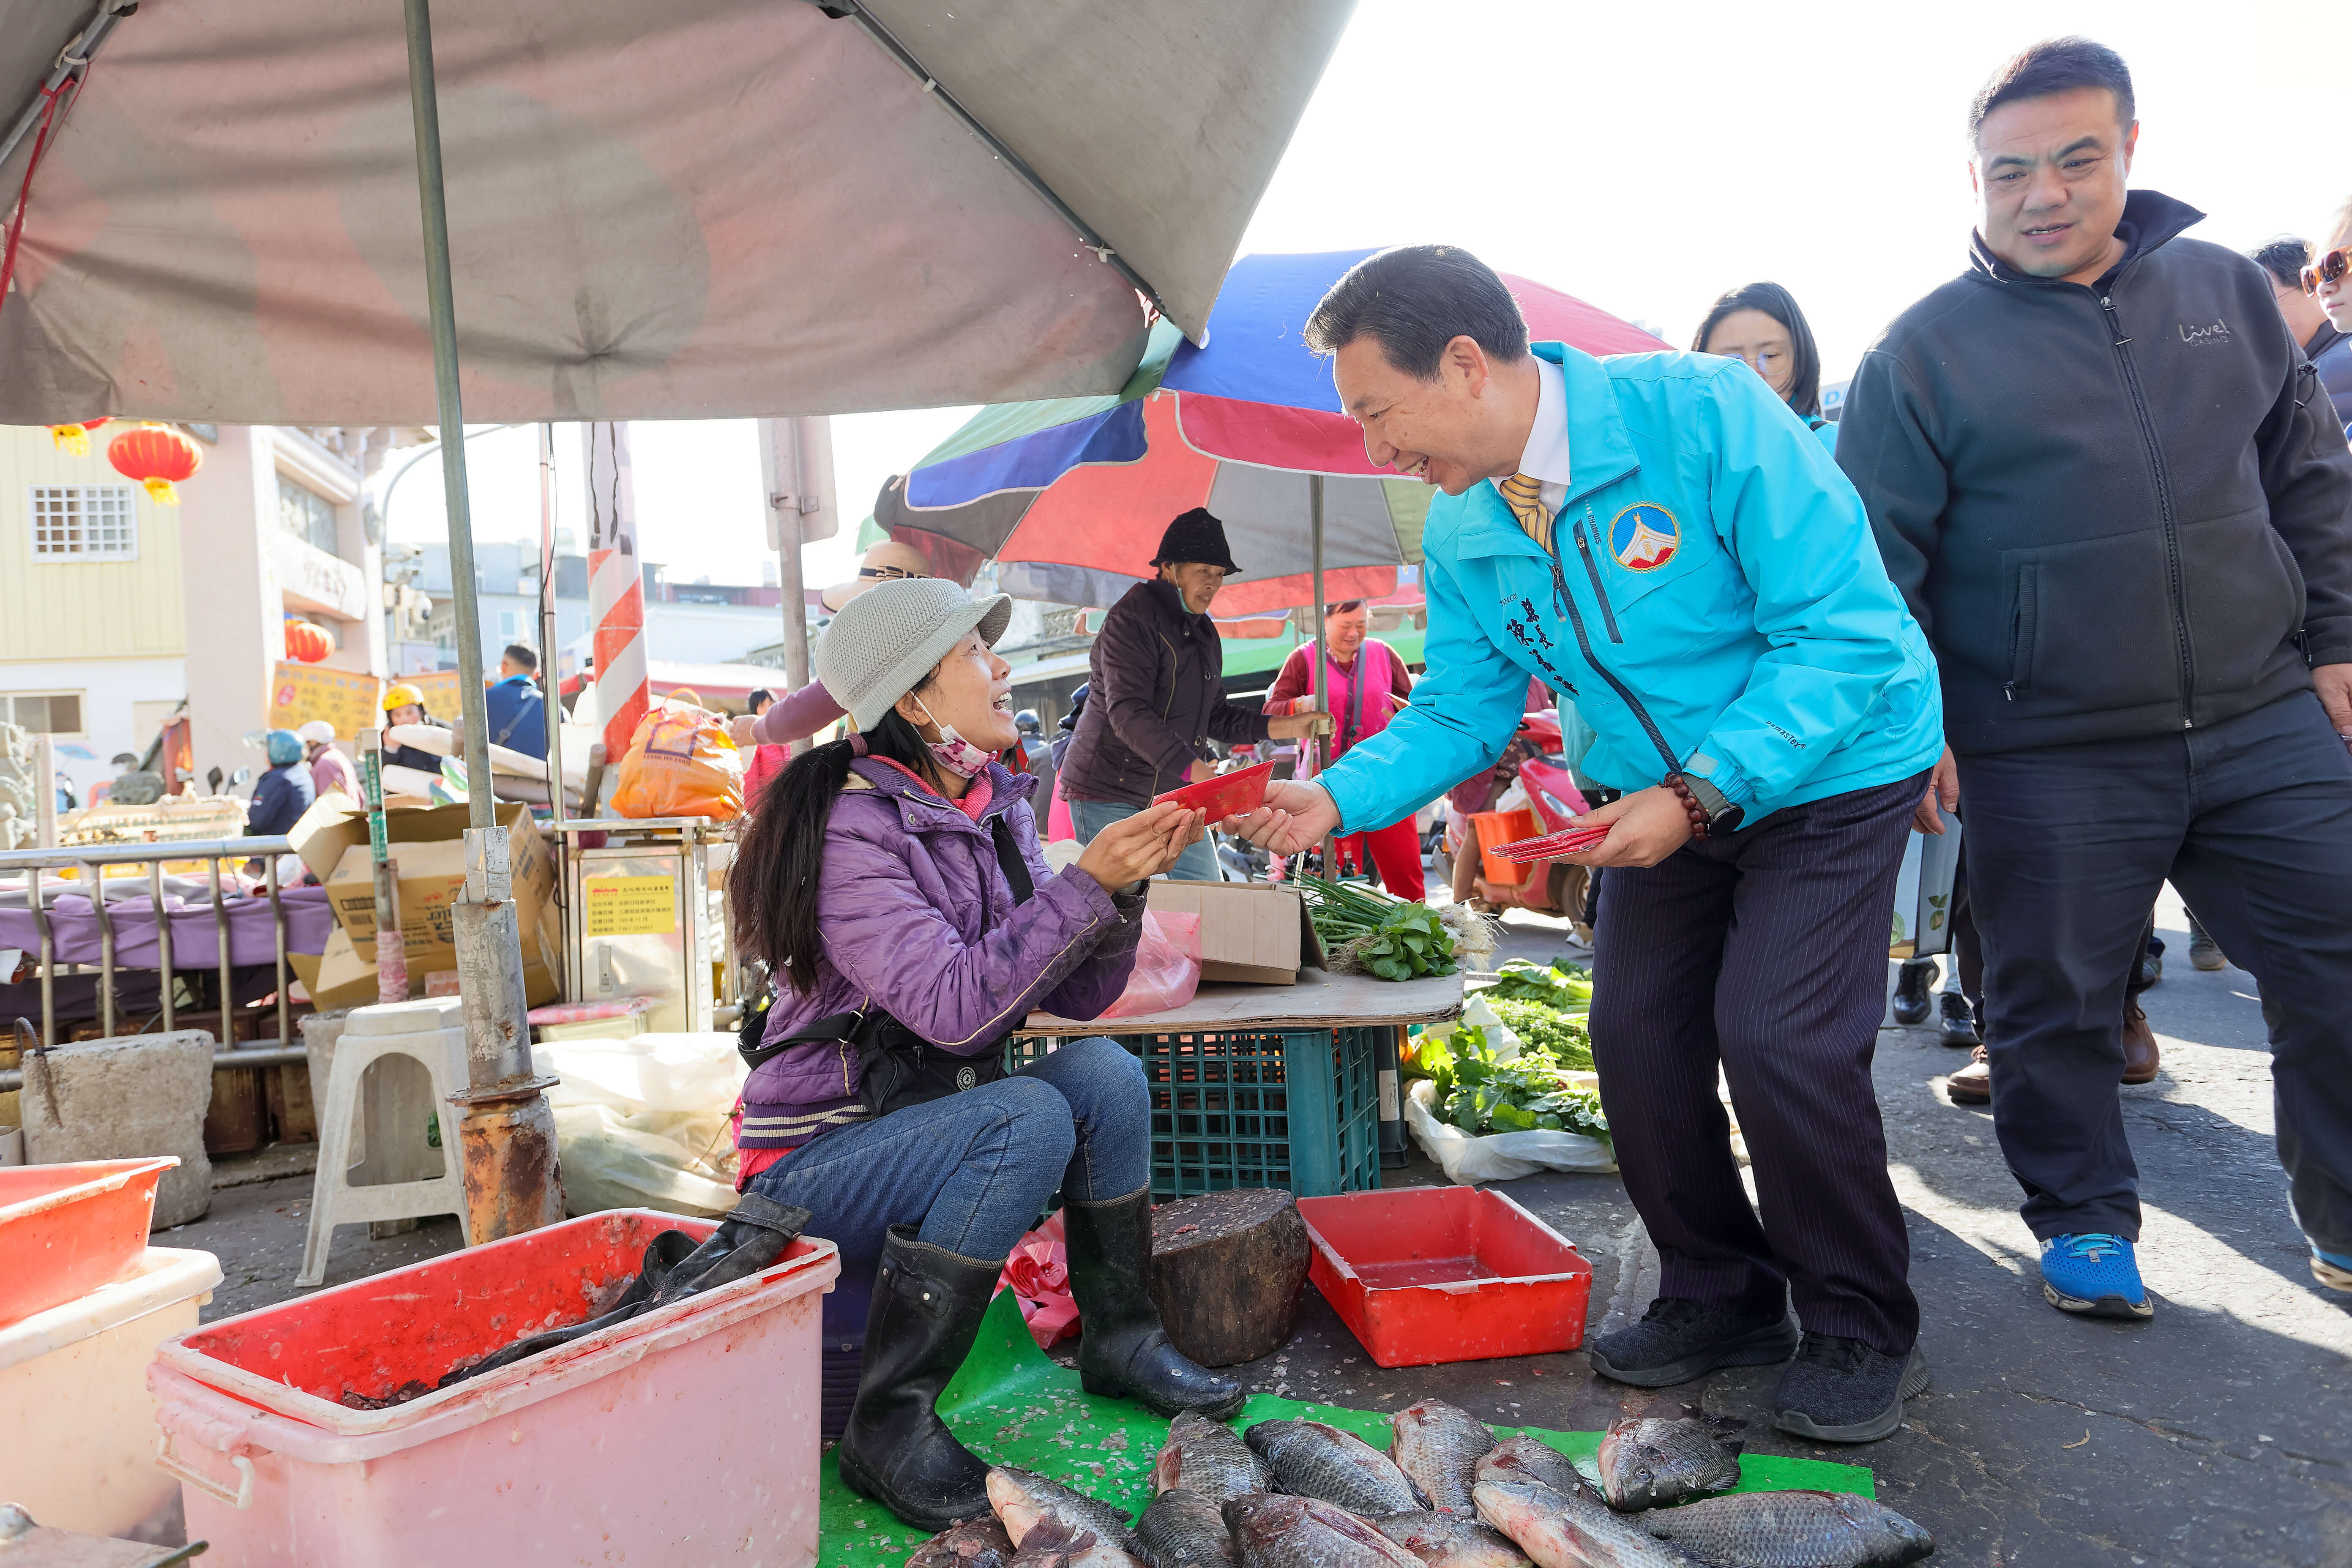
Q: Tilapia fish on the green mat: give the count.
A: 13